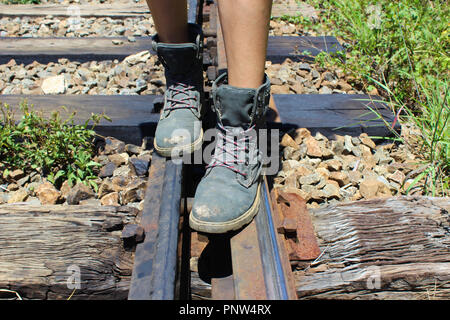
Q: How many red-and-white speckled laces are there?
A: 2